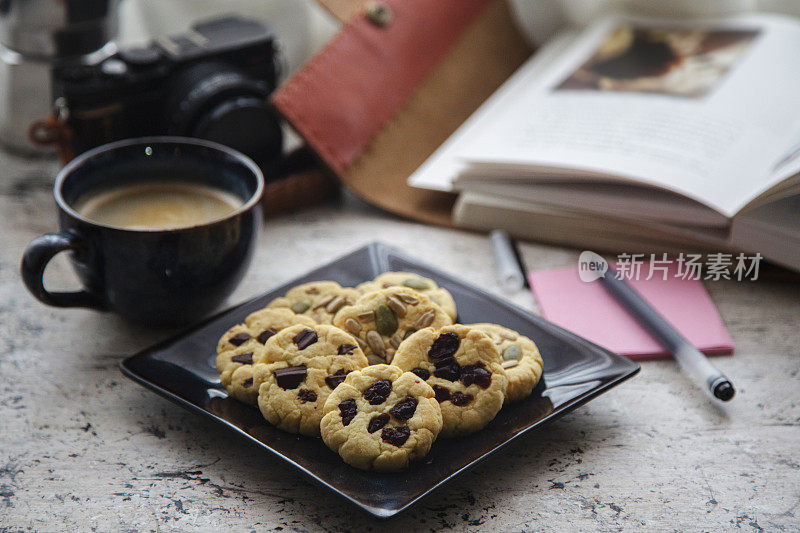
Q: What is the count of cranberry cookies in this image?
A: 2